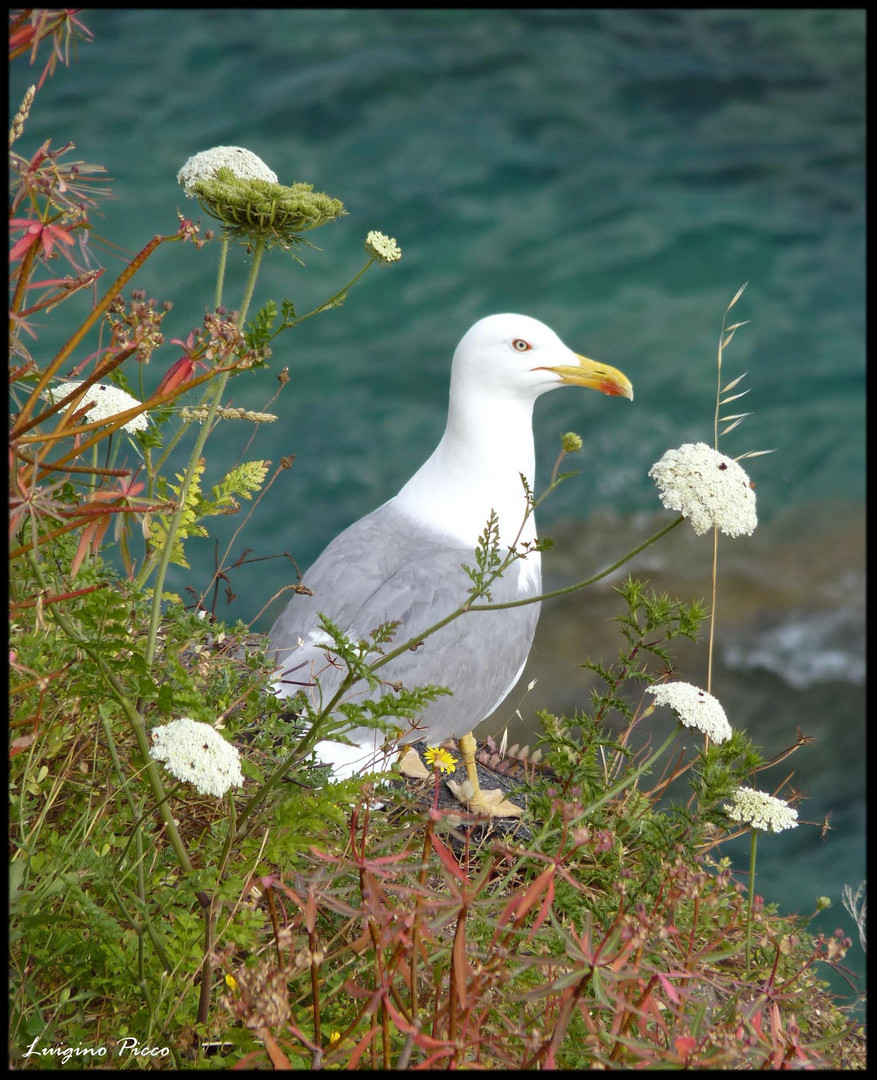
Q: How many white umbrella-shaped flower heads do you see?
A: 7